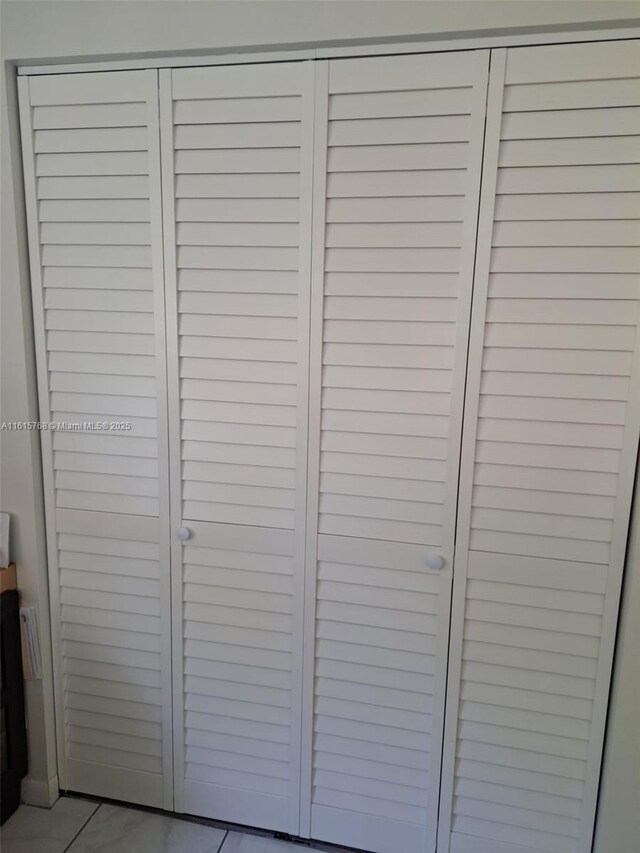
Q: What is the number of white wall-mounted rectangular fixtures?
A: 0